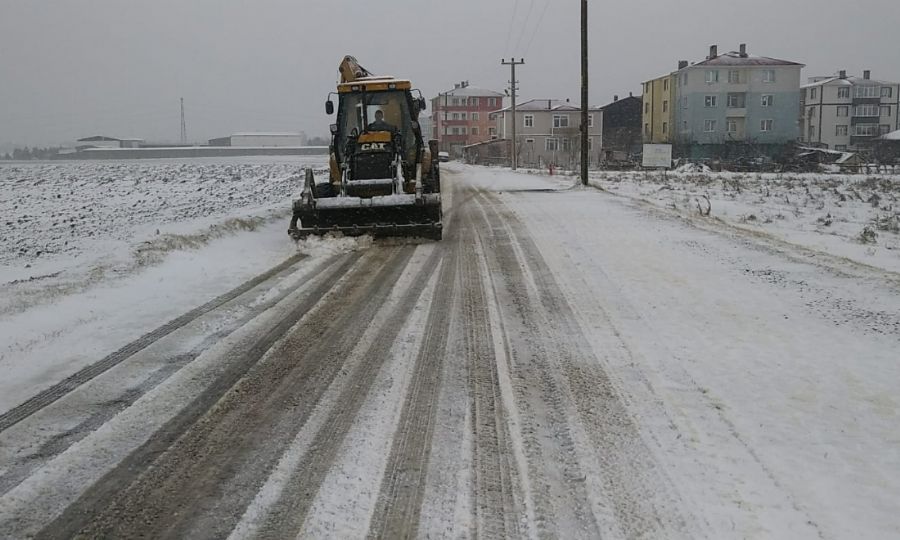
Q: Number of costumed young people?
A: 0